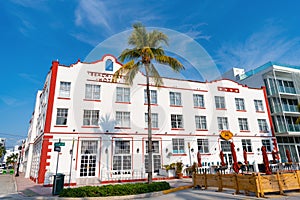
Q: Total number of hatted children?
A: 0